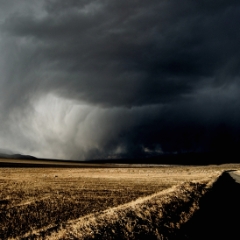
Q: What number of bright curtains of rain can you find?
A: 1